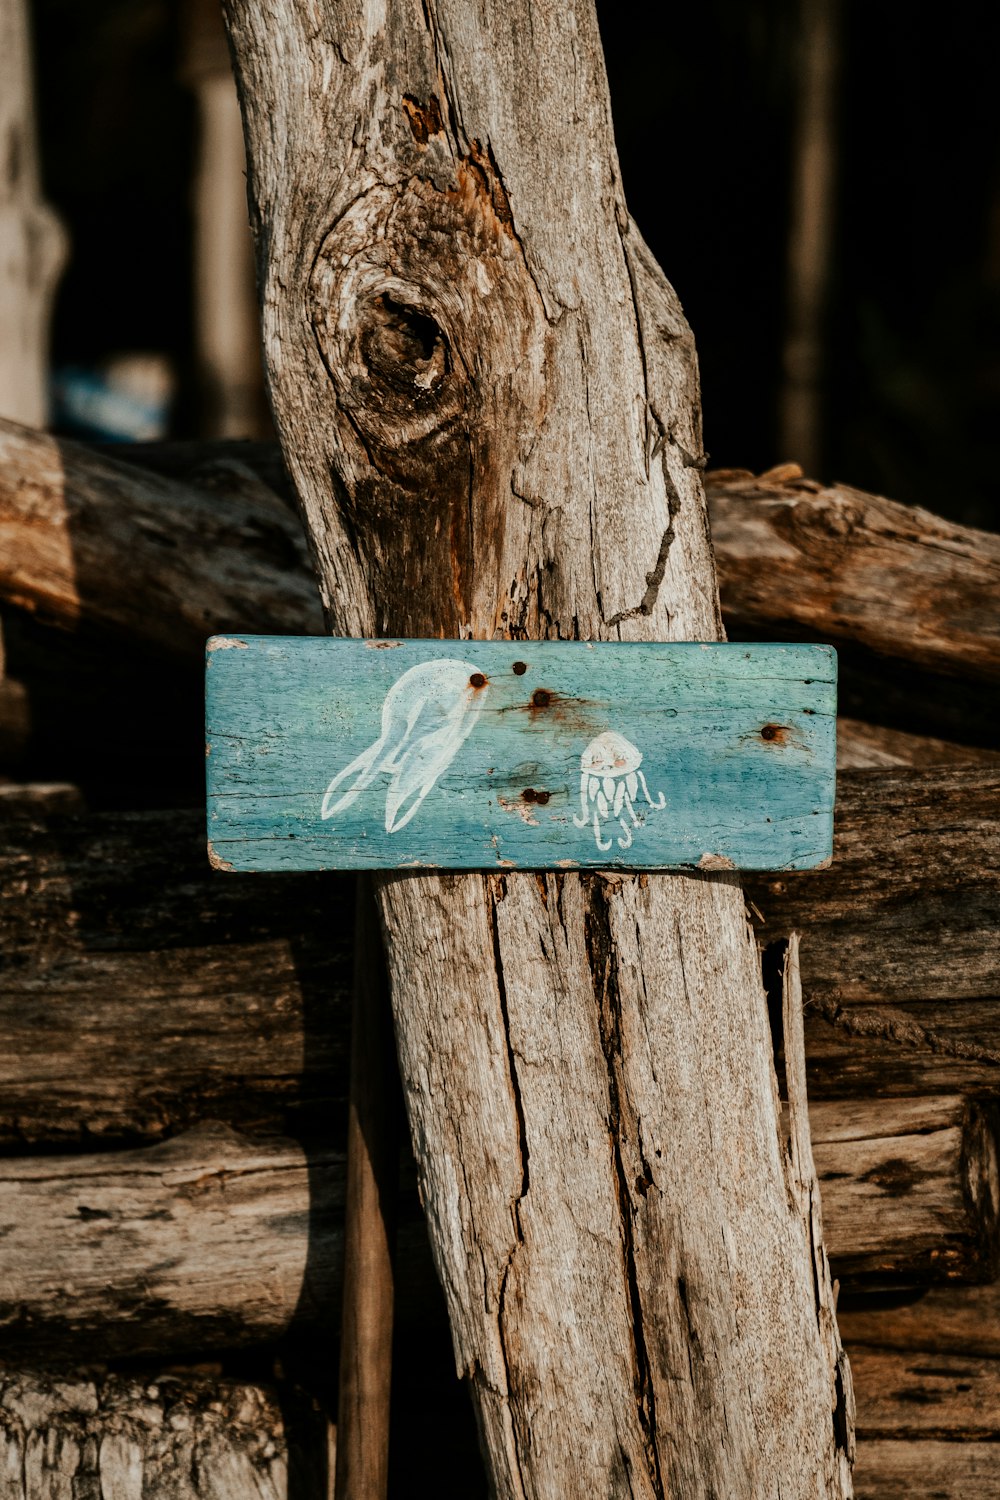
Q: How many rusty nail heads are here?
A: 6